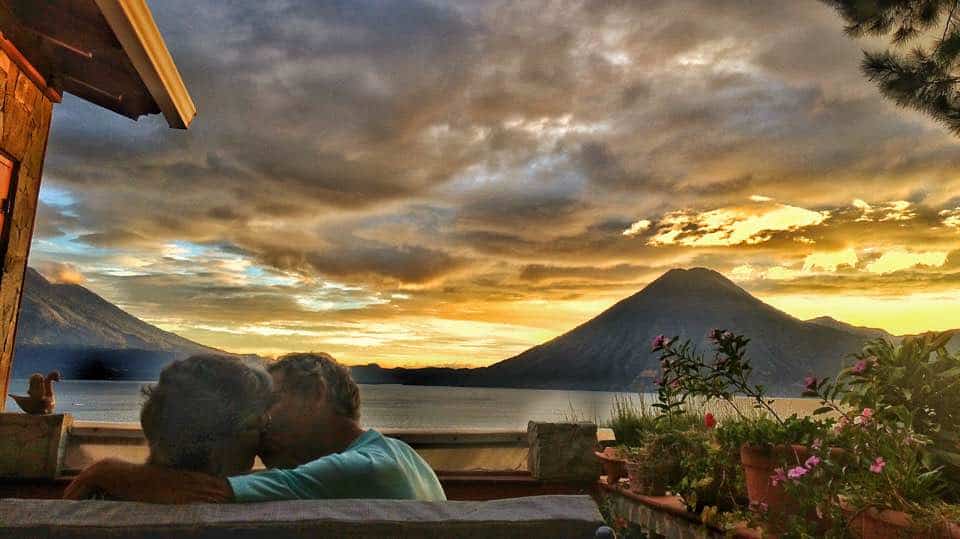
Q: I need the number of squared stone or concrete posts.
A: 2